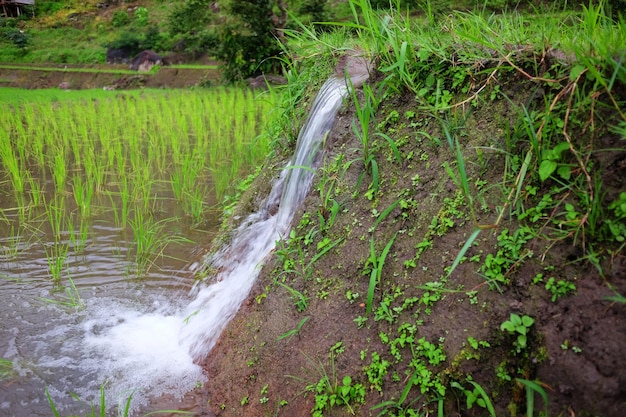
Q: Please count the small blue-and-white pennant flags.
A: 0